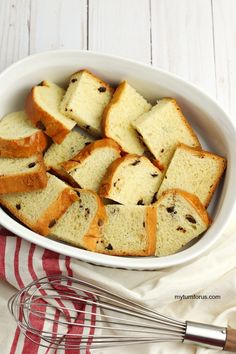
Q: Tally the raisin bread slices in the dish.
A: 14